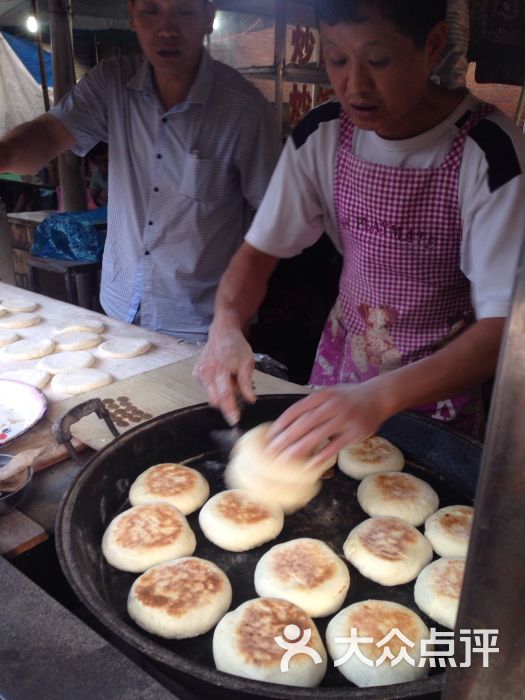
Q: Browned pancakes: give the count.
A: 12